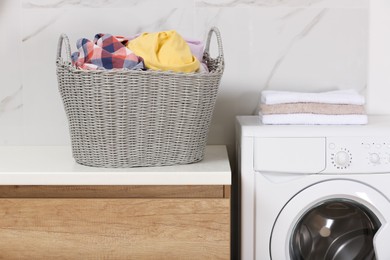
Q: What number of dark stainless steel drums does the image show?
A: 1